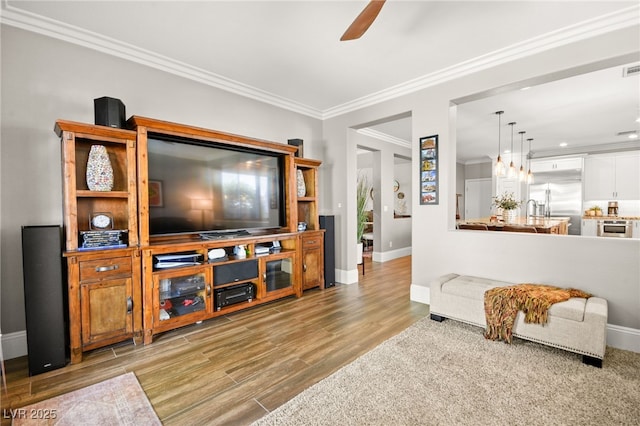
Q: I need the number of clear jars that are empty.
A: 0